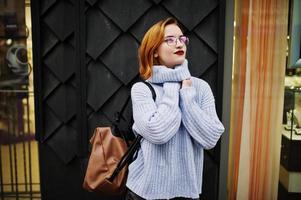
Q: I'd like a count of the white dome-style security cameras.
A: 0